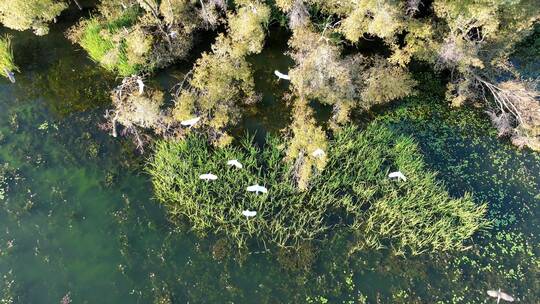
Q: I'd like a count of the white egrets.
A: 10